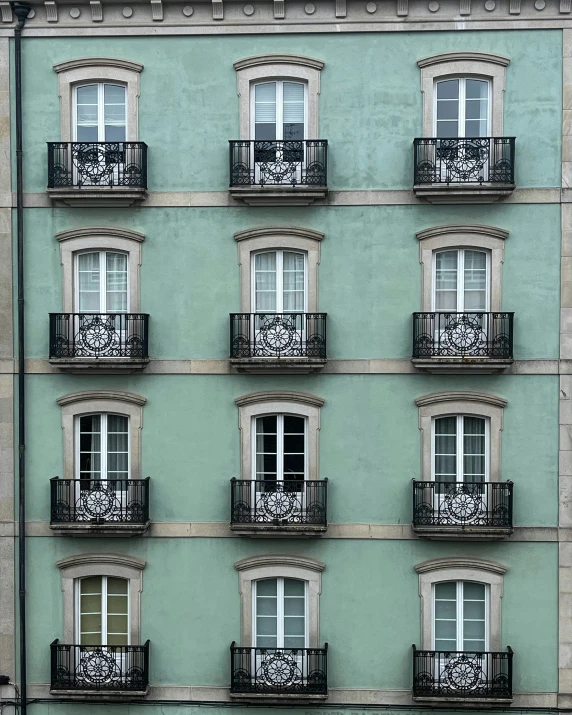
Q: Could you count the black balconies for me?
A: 12